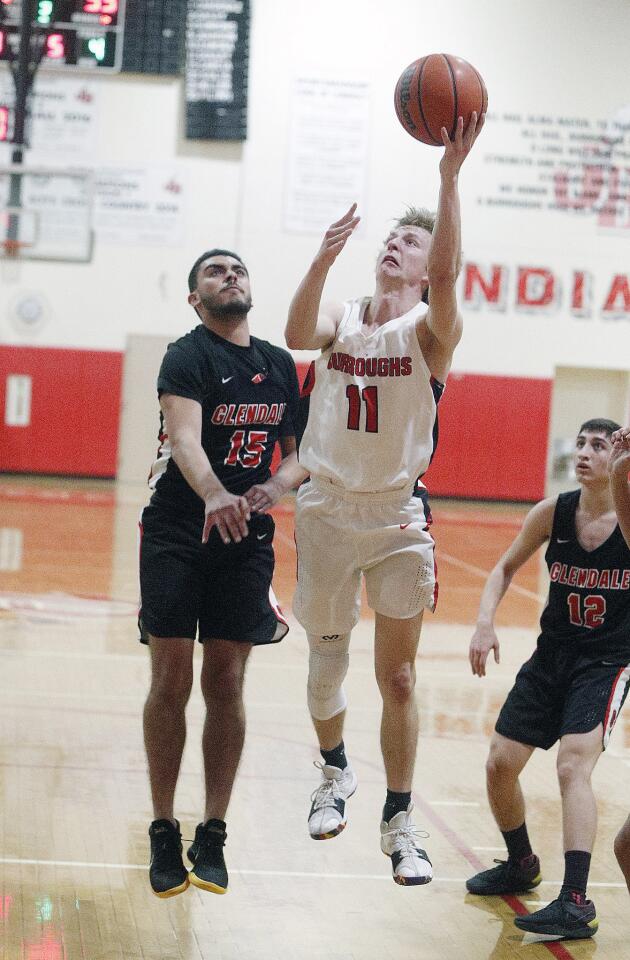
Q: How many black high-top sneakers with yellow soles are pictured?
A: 2